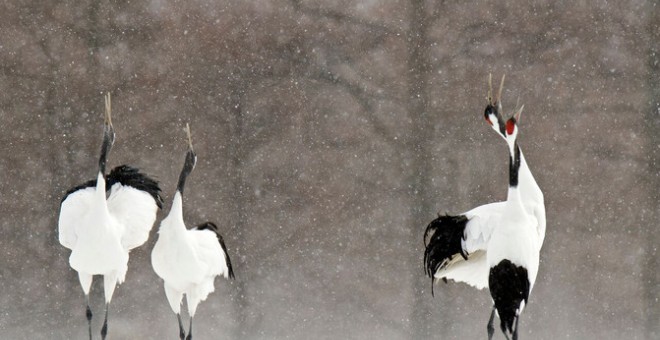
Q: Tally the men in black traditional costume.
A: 0